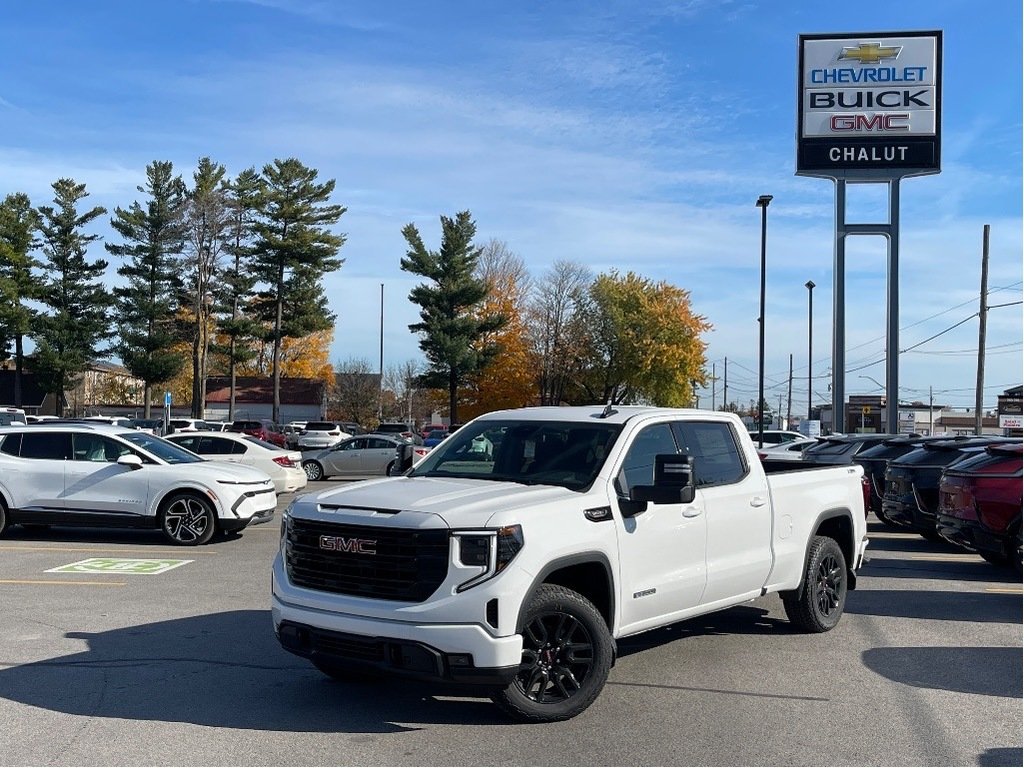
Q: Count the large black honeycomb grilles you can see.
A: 1